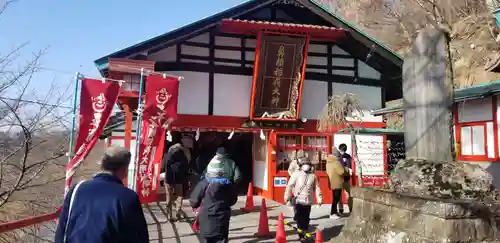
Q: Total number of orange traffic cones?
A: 4